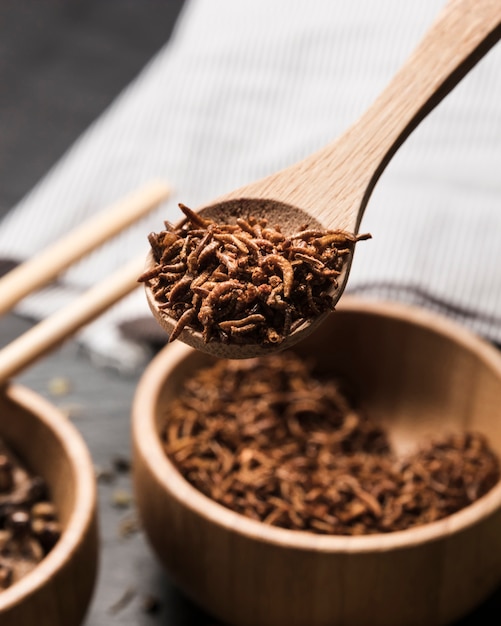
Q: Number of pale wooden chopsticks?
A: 2